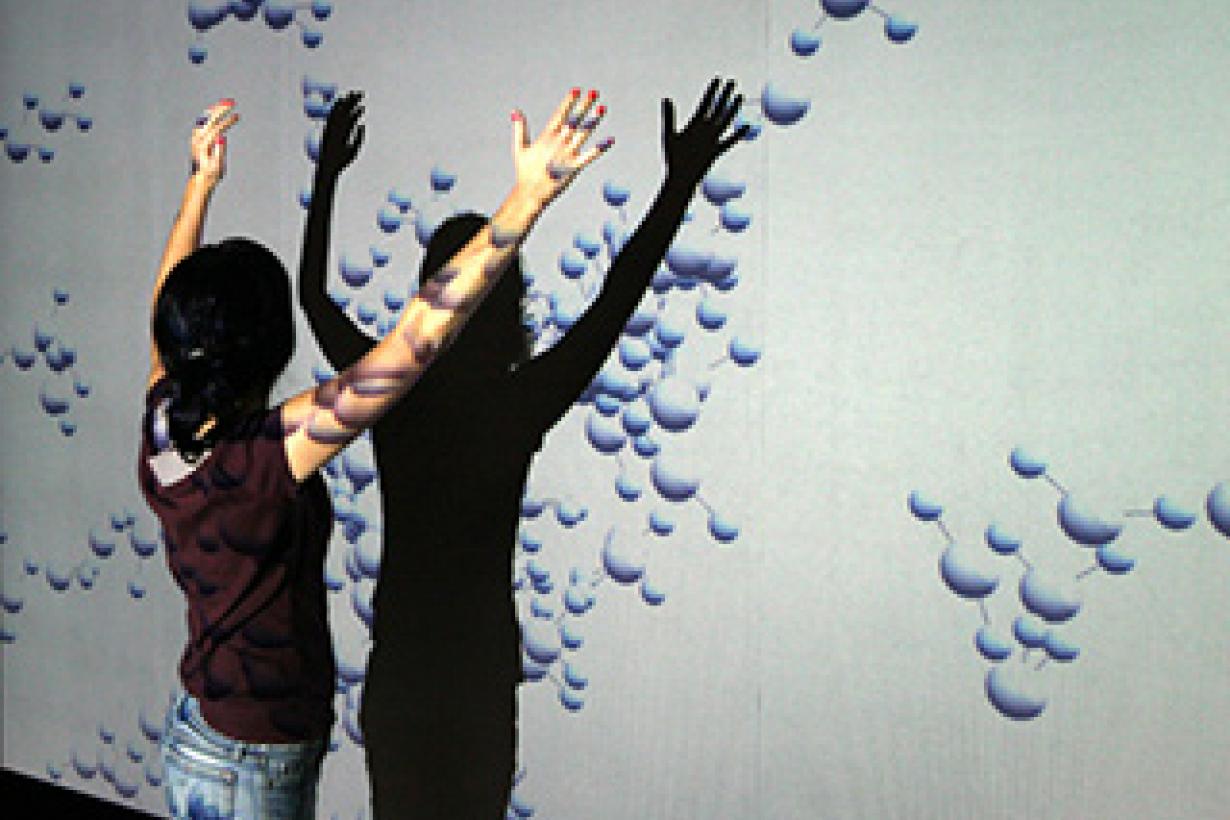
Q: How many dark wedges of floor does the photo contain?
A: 1